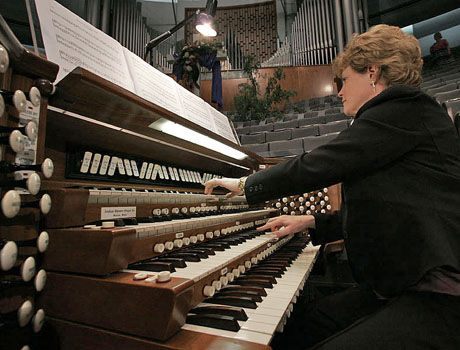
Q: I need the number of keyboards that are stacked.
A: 4